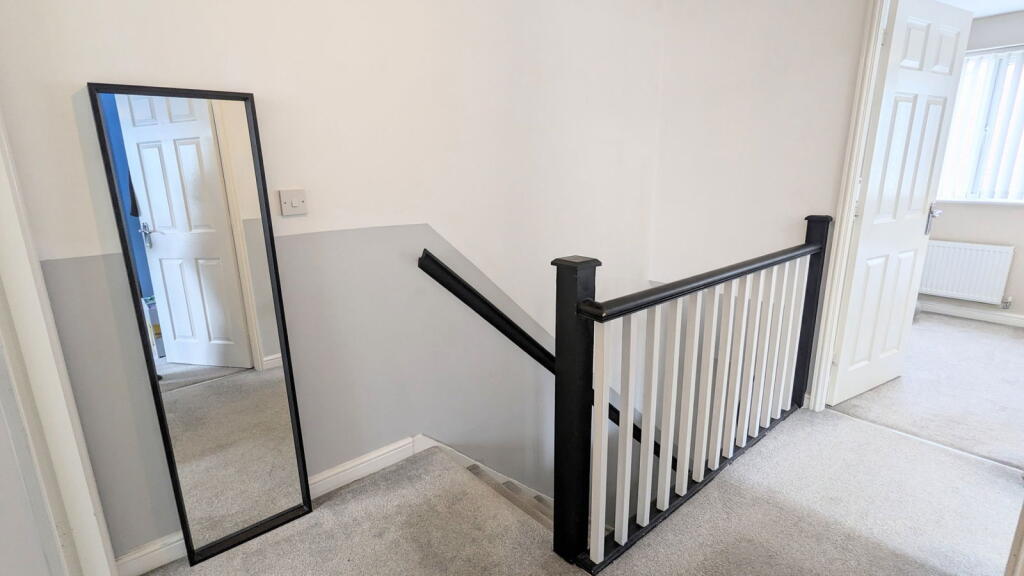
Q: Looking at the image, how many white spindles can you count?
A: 13